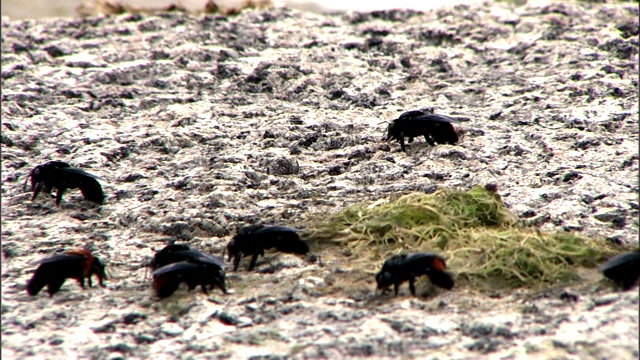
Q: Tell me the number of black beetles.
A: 8